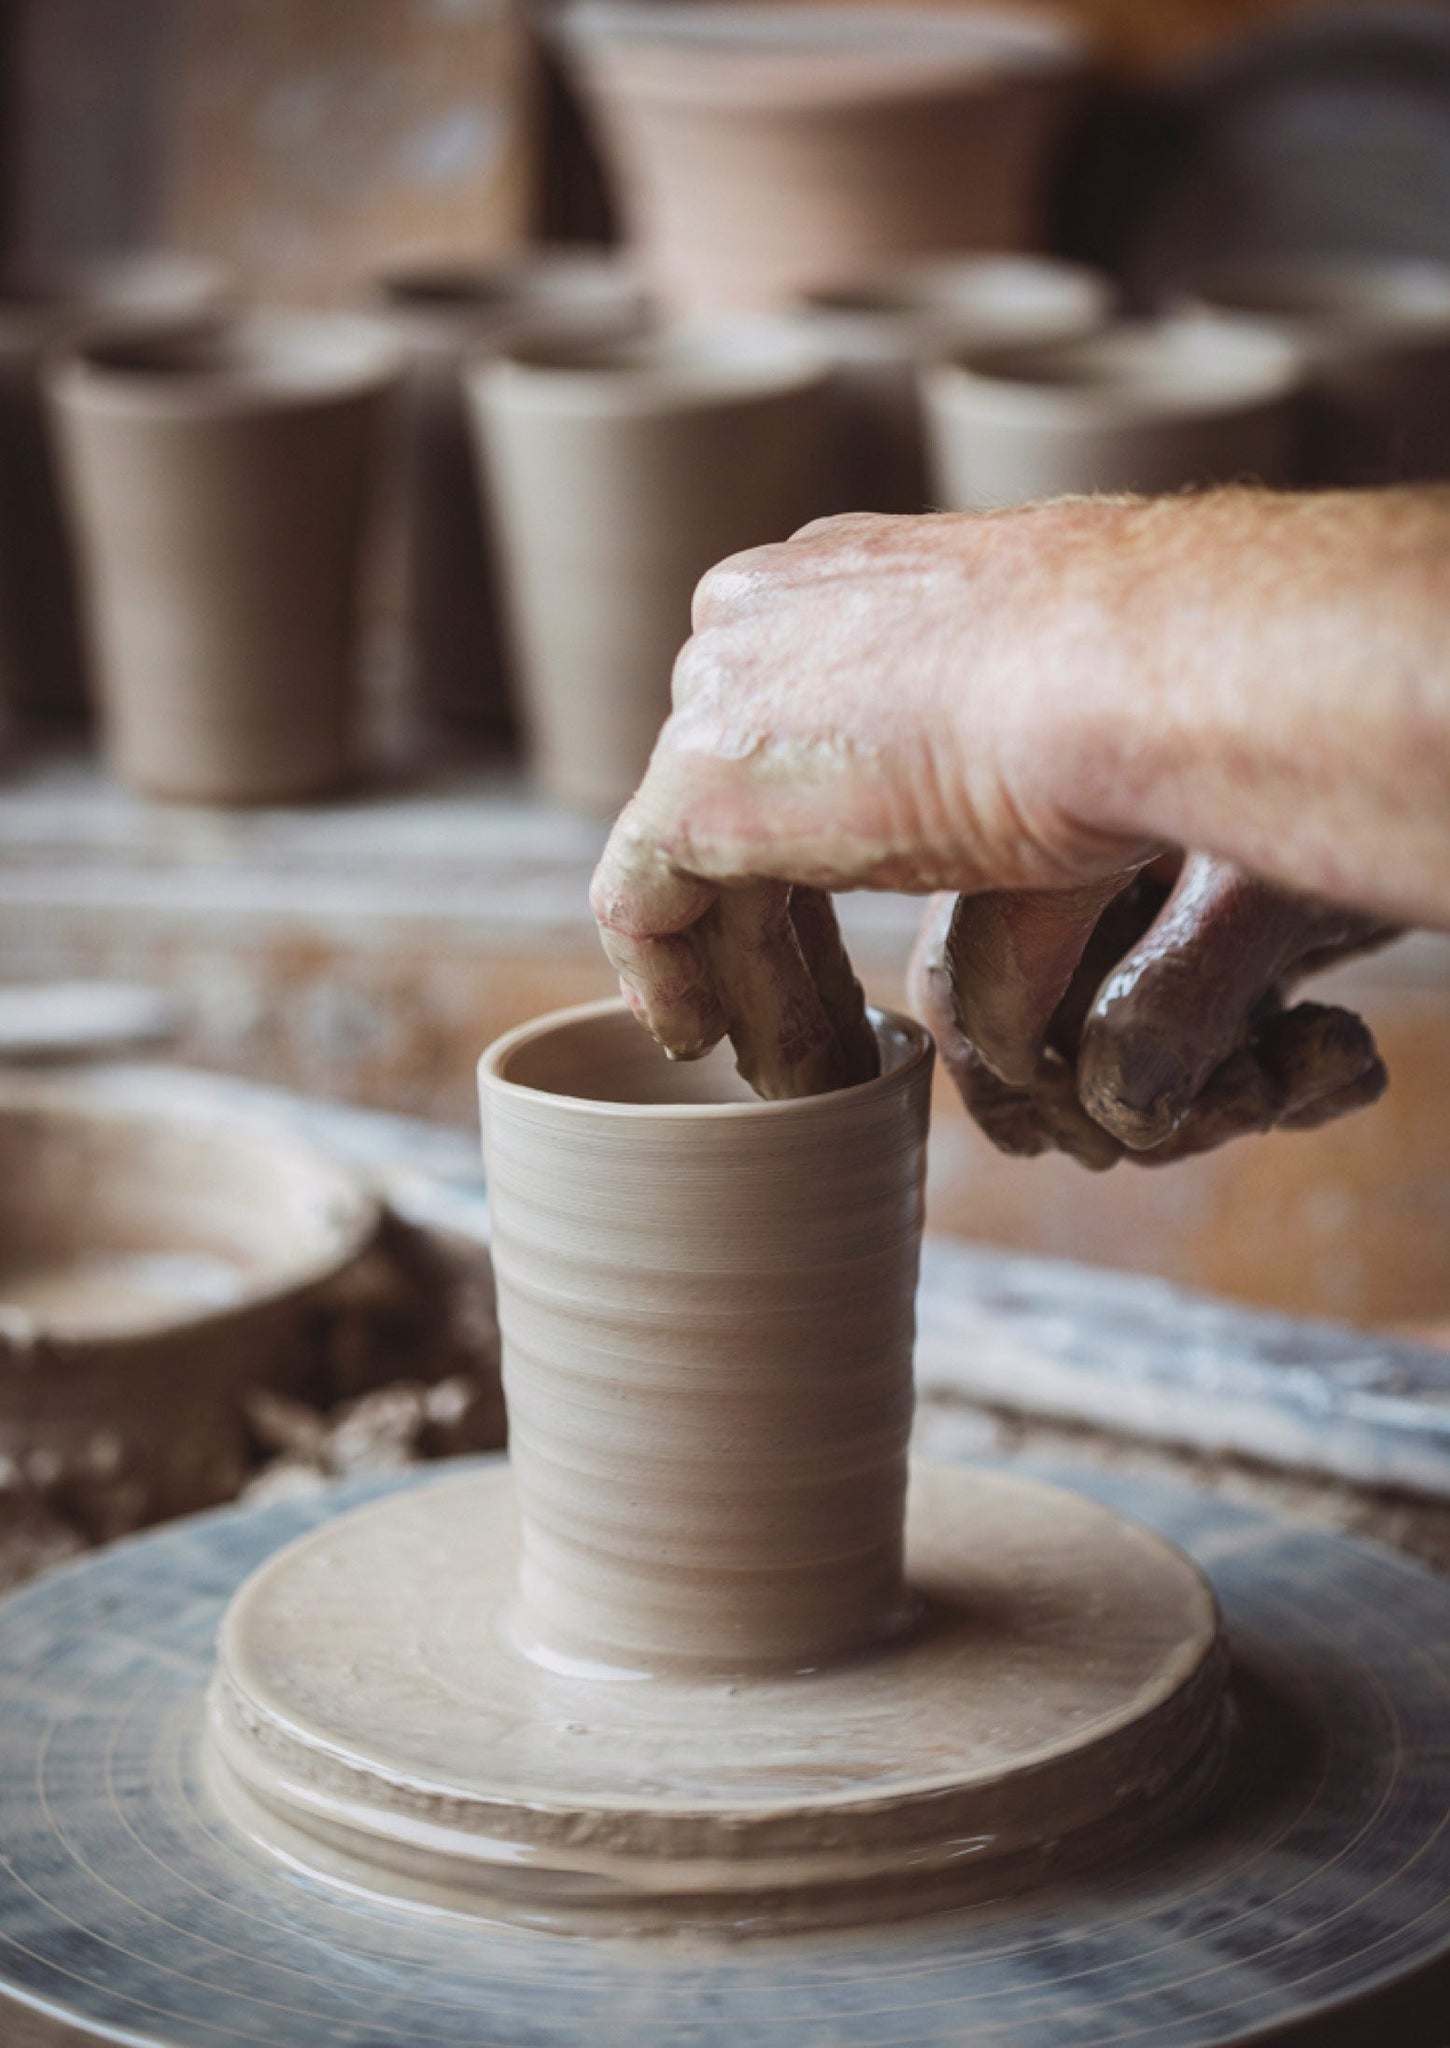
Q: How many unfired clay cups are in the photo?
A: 8